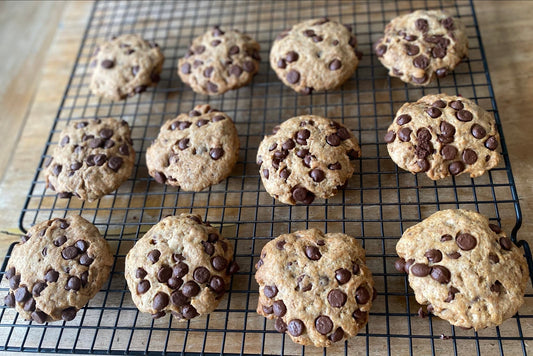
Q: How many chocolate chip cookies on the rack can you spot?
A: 12